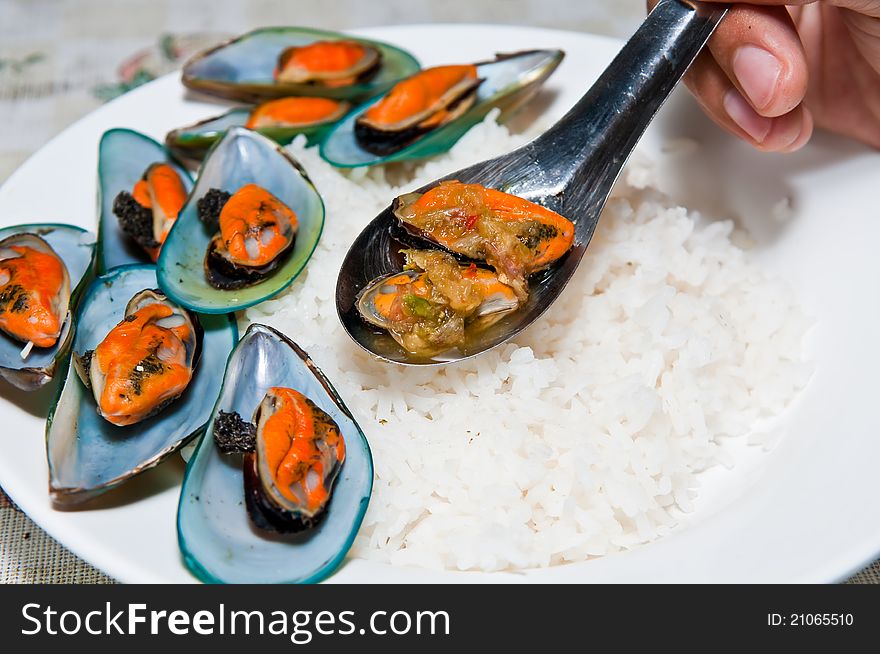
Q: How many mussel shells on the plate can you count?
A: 8